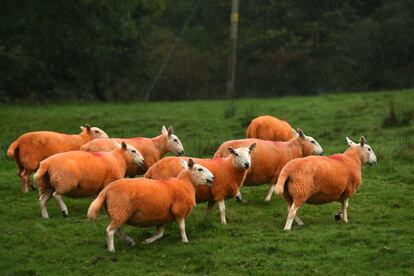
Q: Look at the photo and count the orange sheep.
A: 8